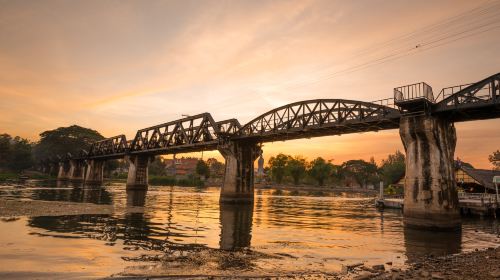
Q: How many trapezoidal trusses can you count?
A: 2